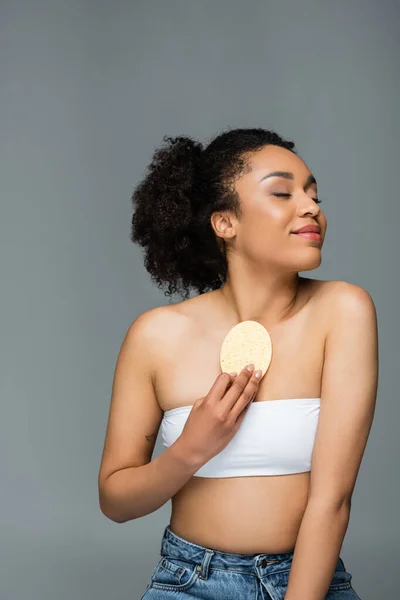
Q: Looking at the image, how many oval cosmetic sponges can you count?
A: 1